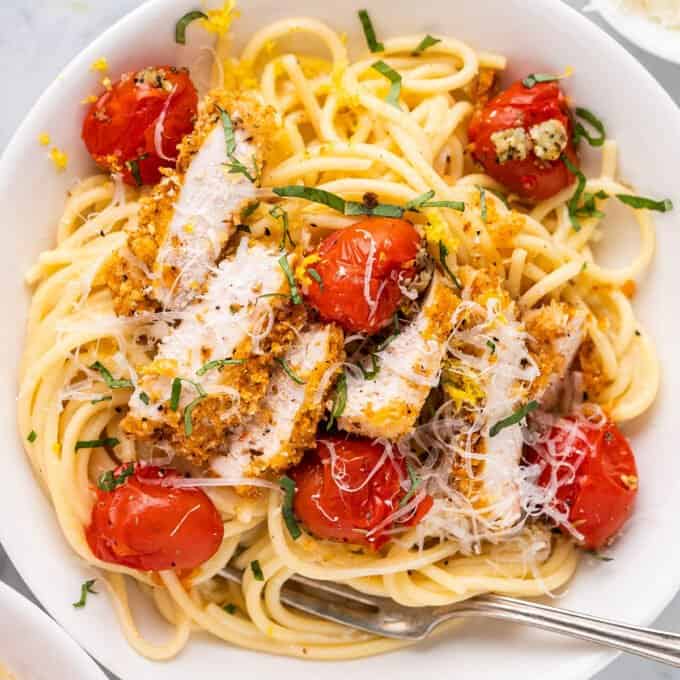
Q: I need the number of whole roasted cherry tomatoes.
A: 6